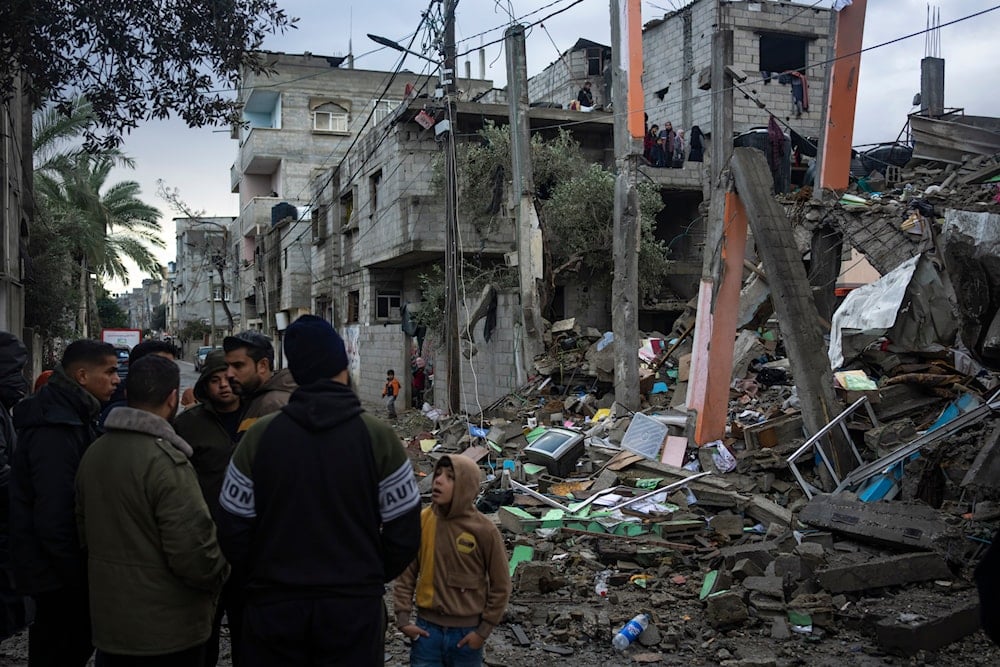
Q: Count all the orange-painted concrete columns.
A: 3